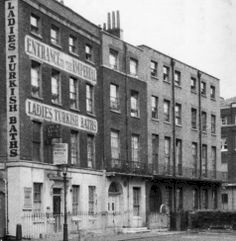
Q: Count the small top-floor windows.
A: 12